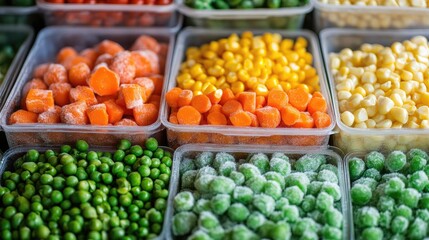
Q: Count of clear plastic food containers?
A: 11